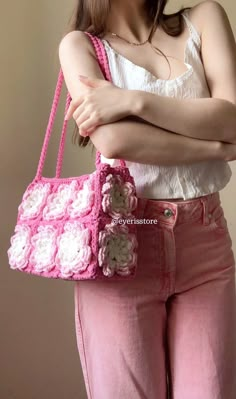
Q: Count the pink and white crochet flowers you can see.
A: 8